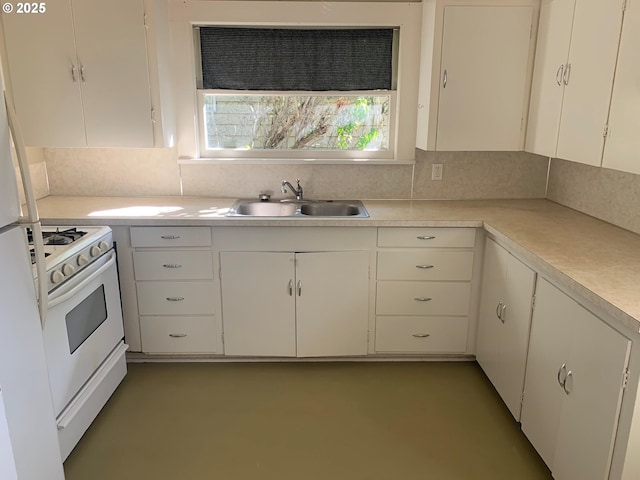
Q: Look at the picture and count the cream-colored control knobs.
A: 5